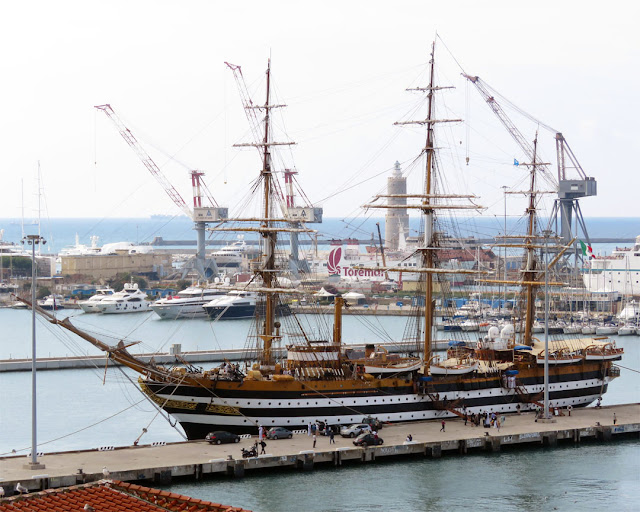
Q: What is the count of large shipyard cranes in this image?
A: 3